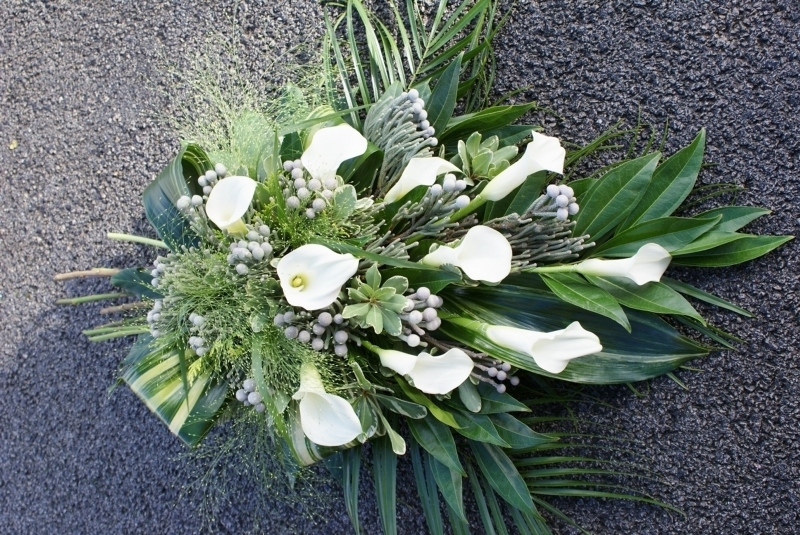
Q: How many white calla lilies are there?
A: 10